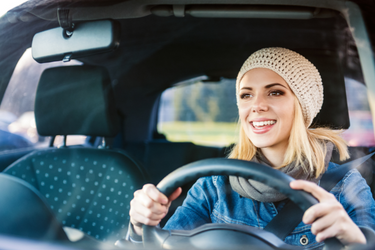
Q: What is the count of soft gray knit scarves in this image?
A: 1